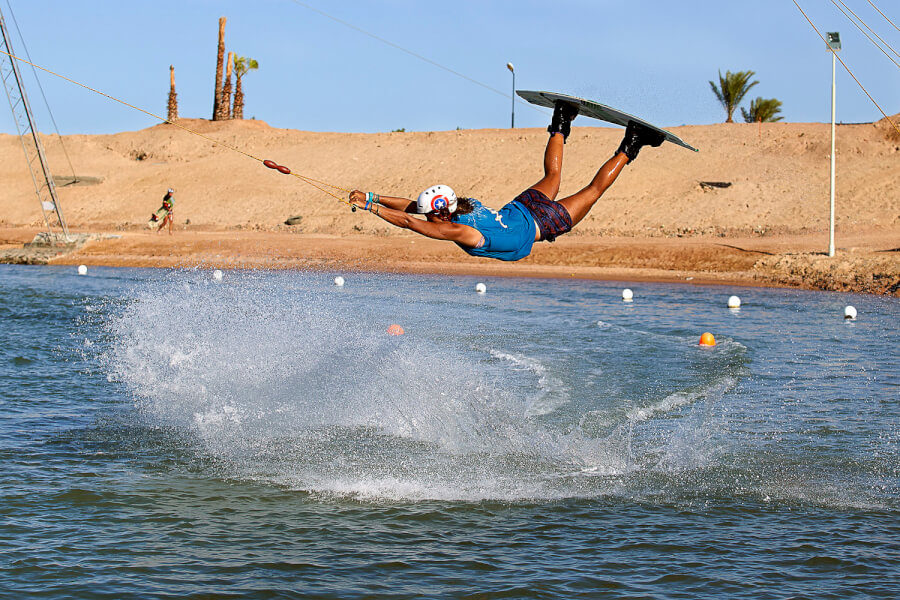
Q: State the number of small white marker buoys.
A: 7